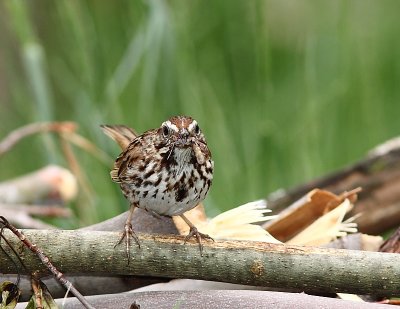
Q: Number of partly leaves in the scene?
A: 2